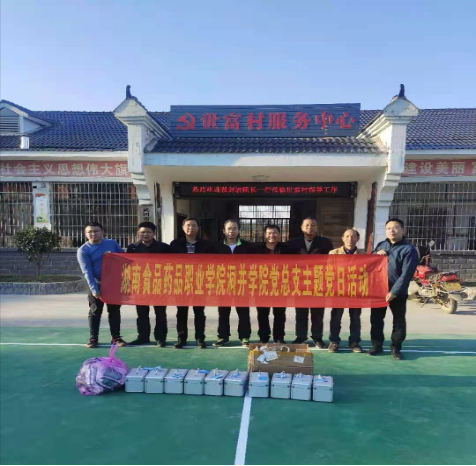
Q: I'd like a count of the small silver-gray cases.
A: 10